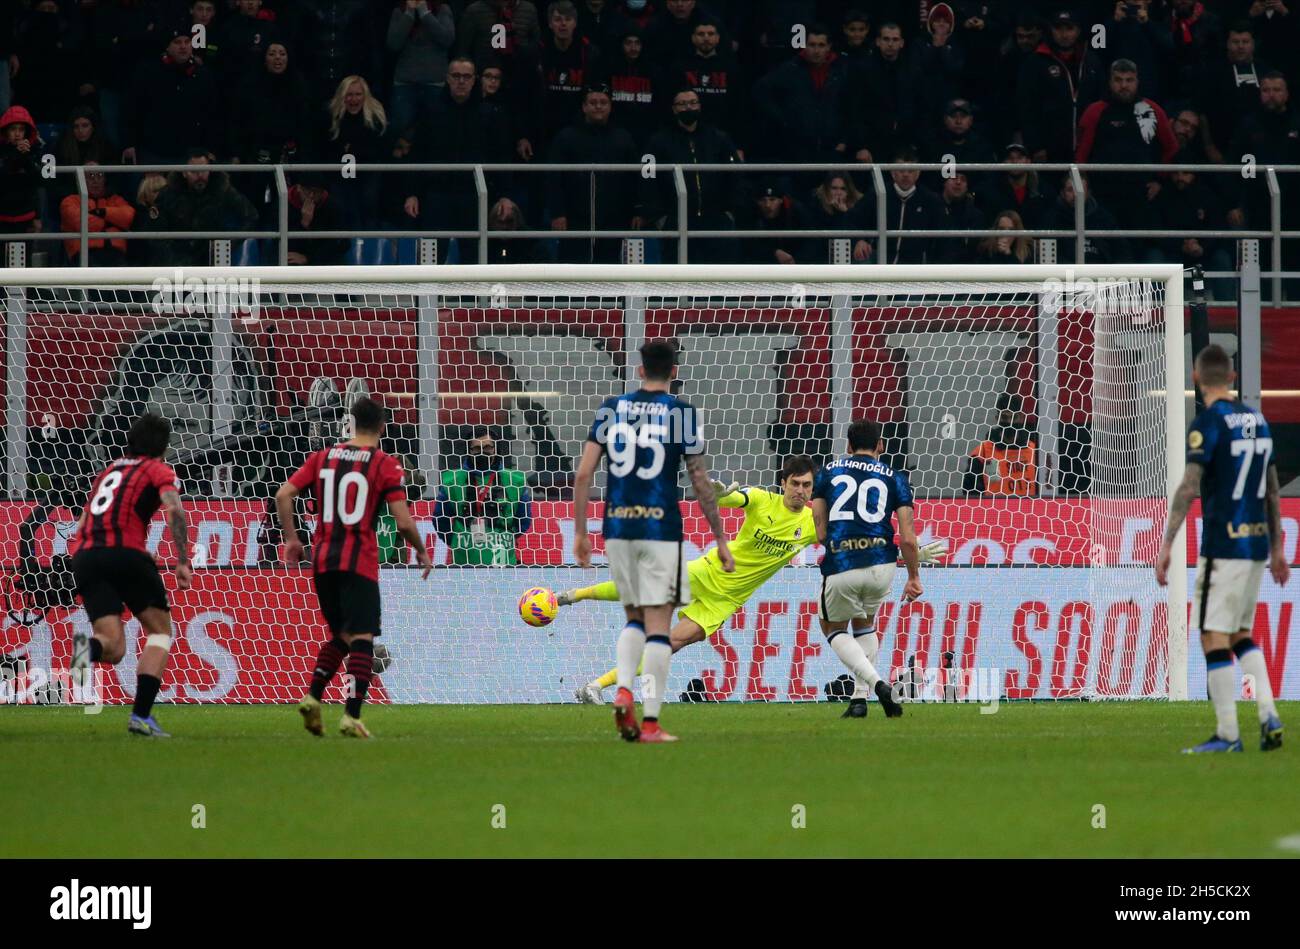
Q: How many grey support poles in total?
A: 7